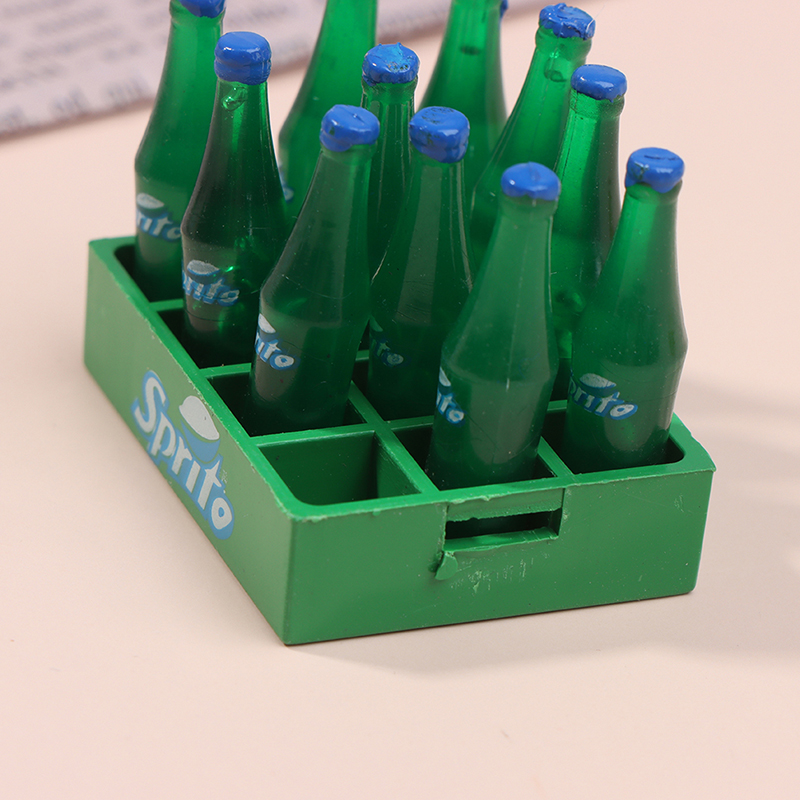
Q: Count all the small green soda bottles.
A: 11